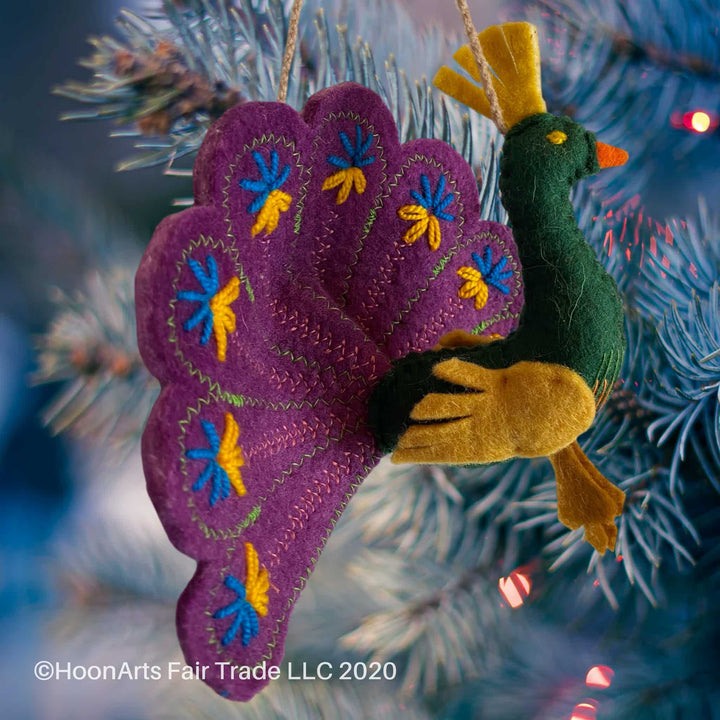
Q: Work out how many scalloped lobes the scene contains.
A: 7